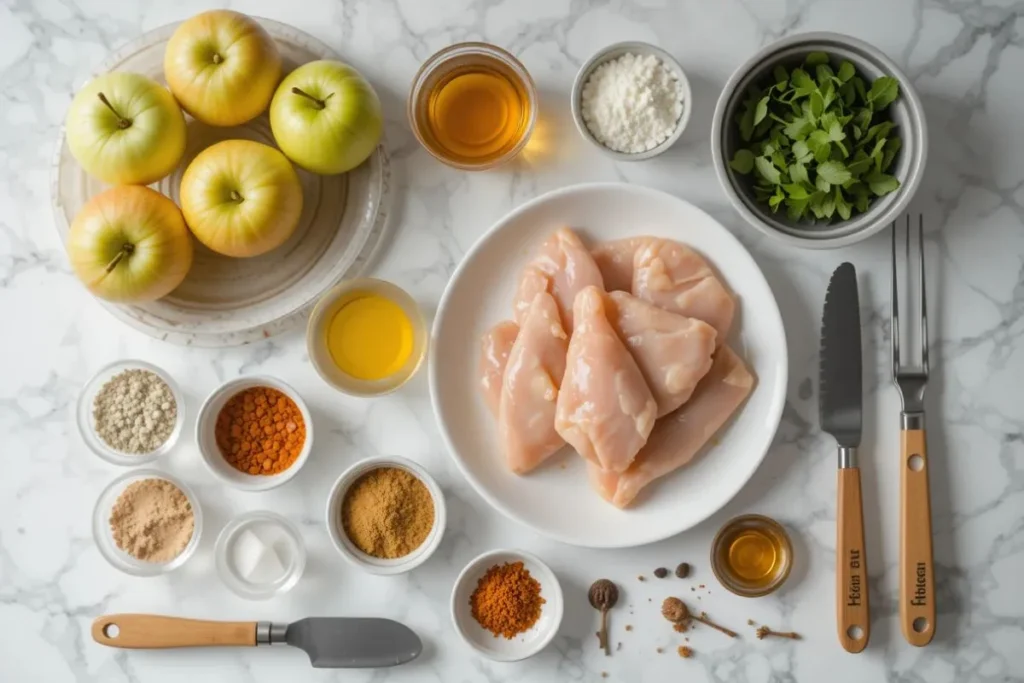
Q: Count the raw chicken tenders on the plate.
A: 7